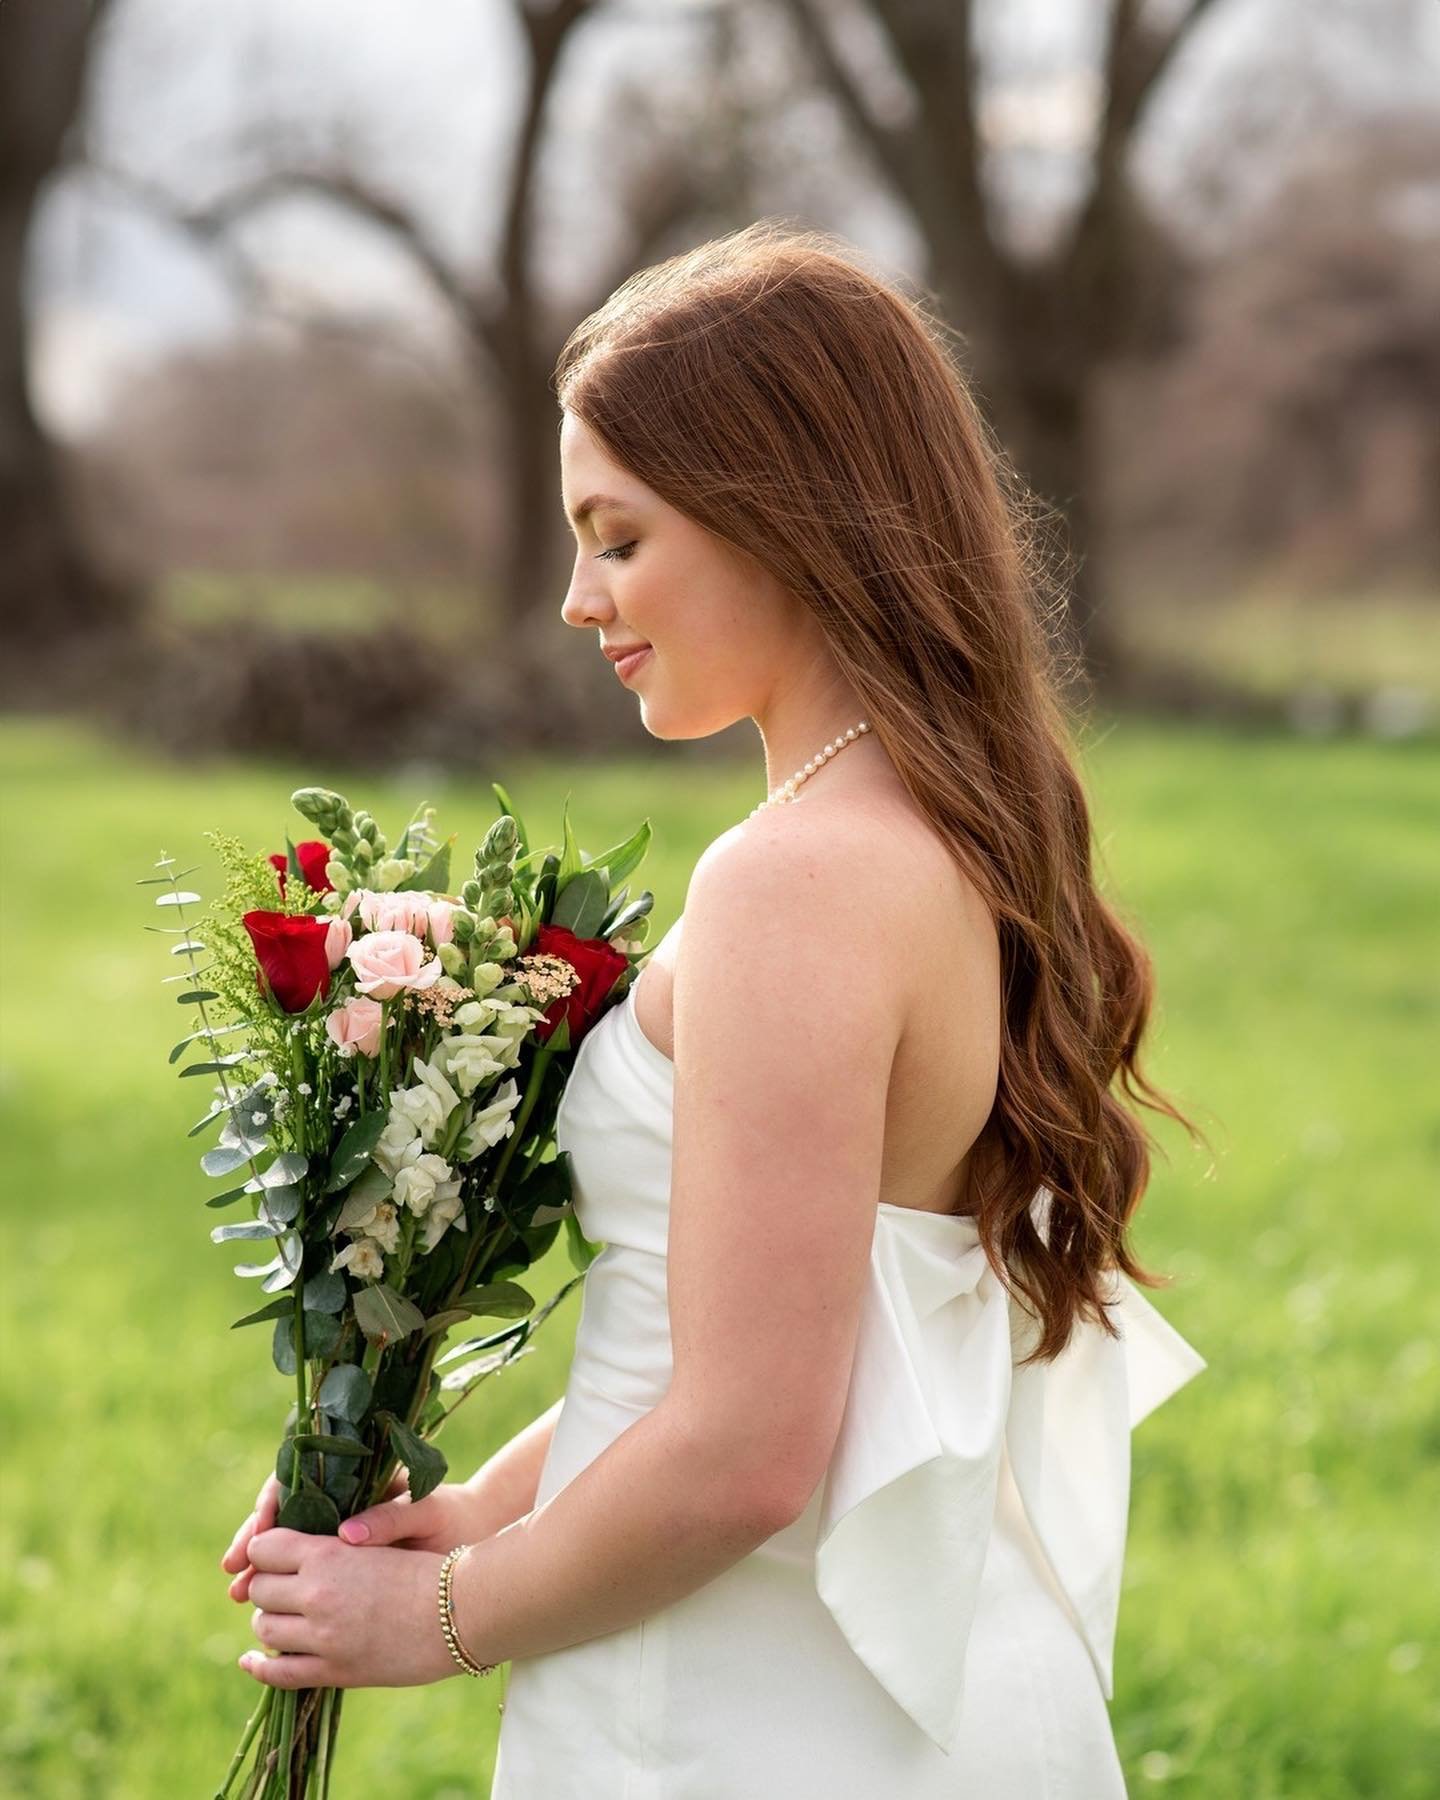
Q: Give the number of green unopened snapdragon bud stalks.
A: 2